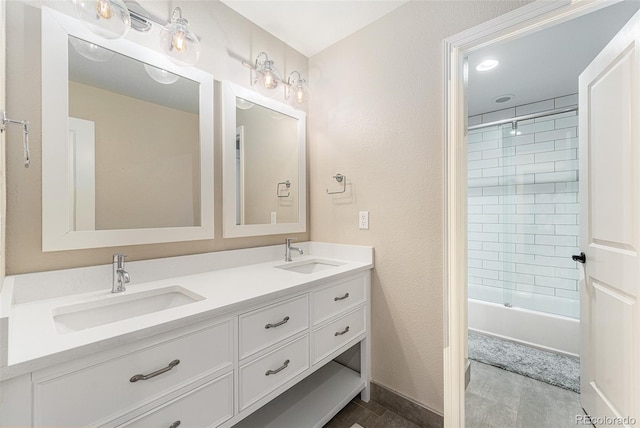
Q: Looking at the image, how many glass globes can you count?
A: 4